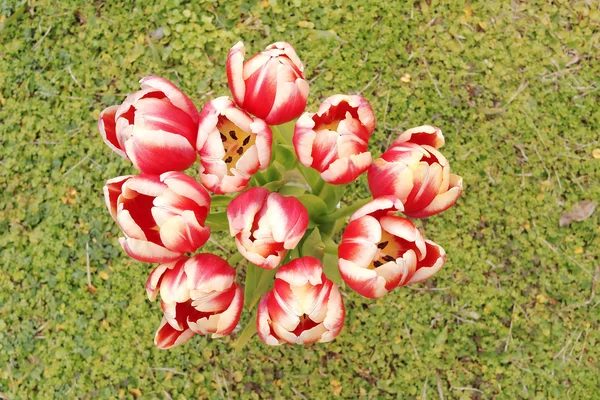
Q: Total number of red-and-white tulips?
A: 10